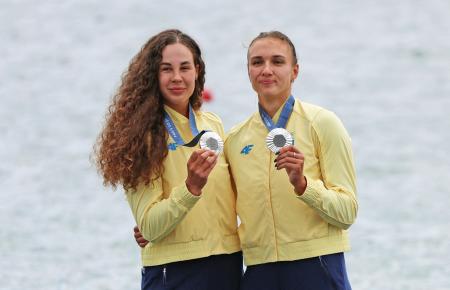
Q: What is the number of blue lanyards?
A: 2